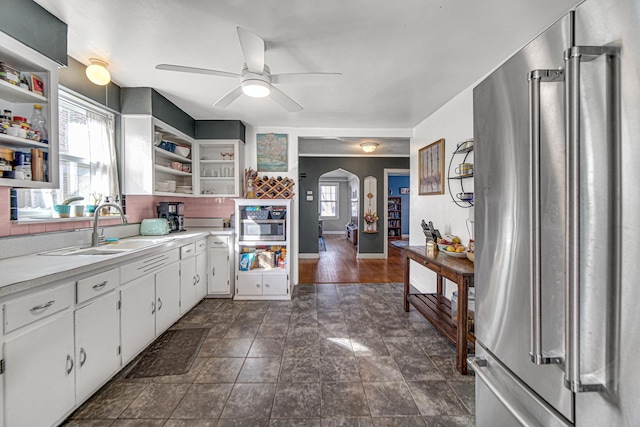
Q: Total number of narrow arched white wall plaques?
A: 1